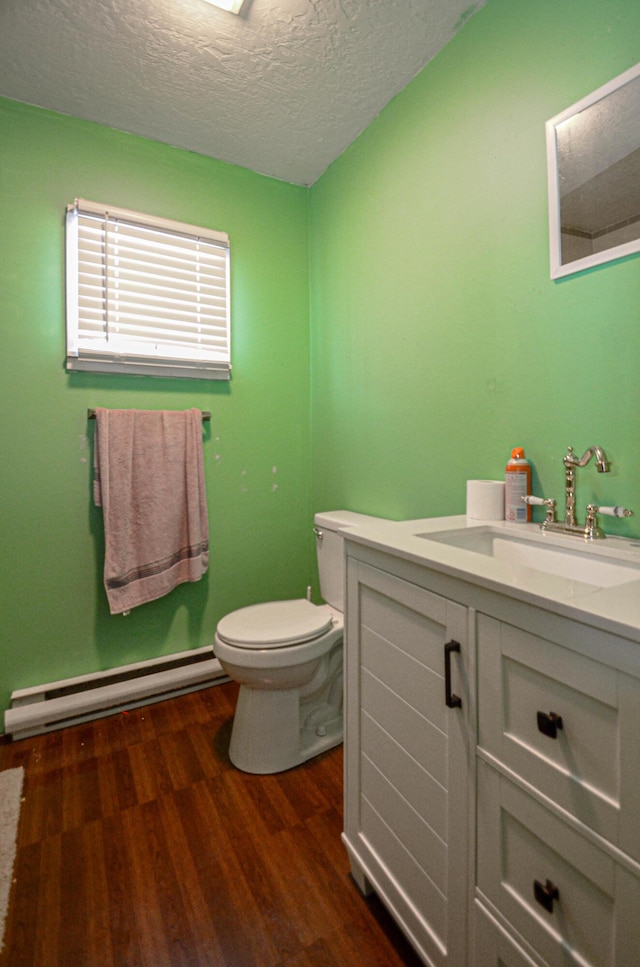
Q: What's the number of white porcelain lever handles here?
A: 2